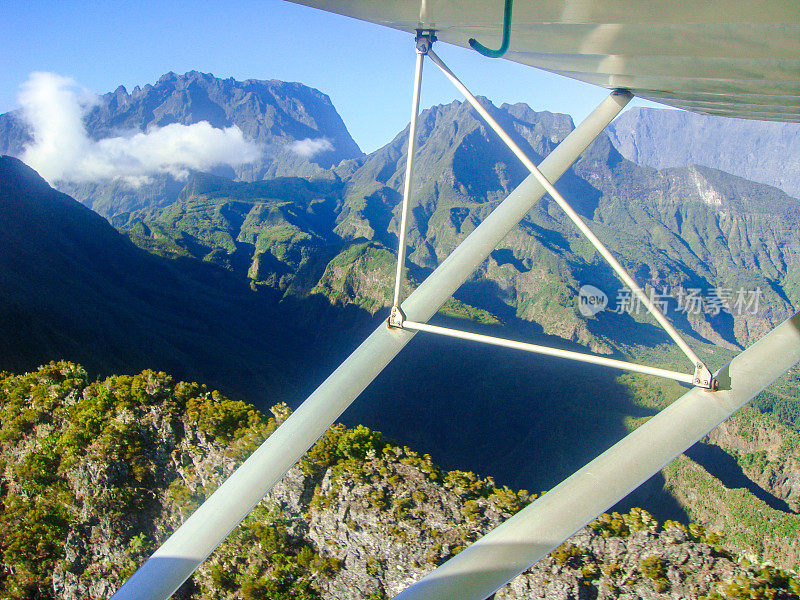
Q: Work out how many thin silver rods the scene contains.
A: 3